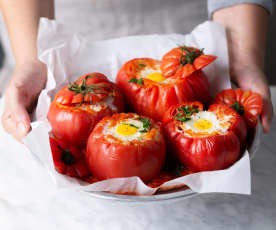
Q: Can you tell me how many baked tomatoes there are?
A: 4